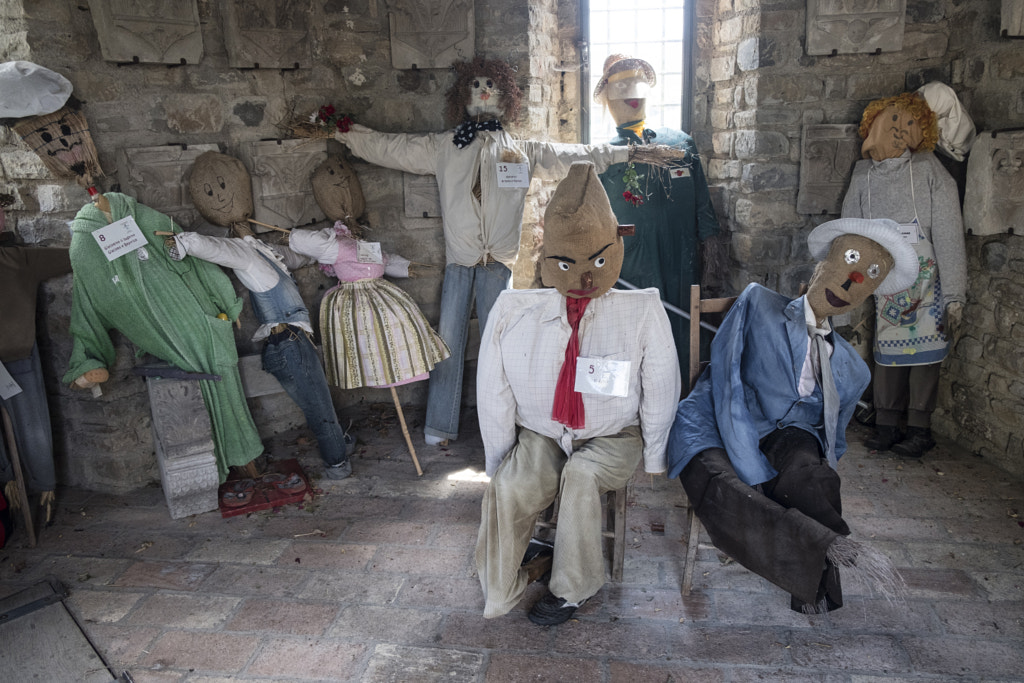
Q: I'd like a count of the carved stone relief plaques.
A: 10